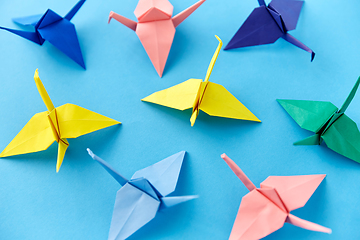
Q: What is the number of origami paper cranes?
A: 8